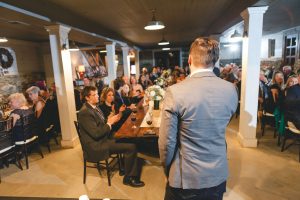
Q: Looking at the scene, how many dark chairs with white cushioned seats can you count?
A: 5